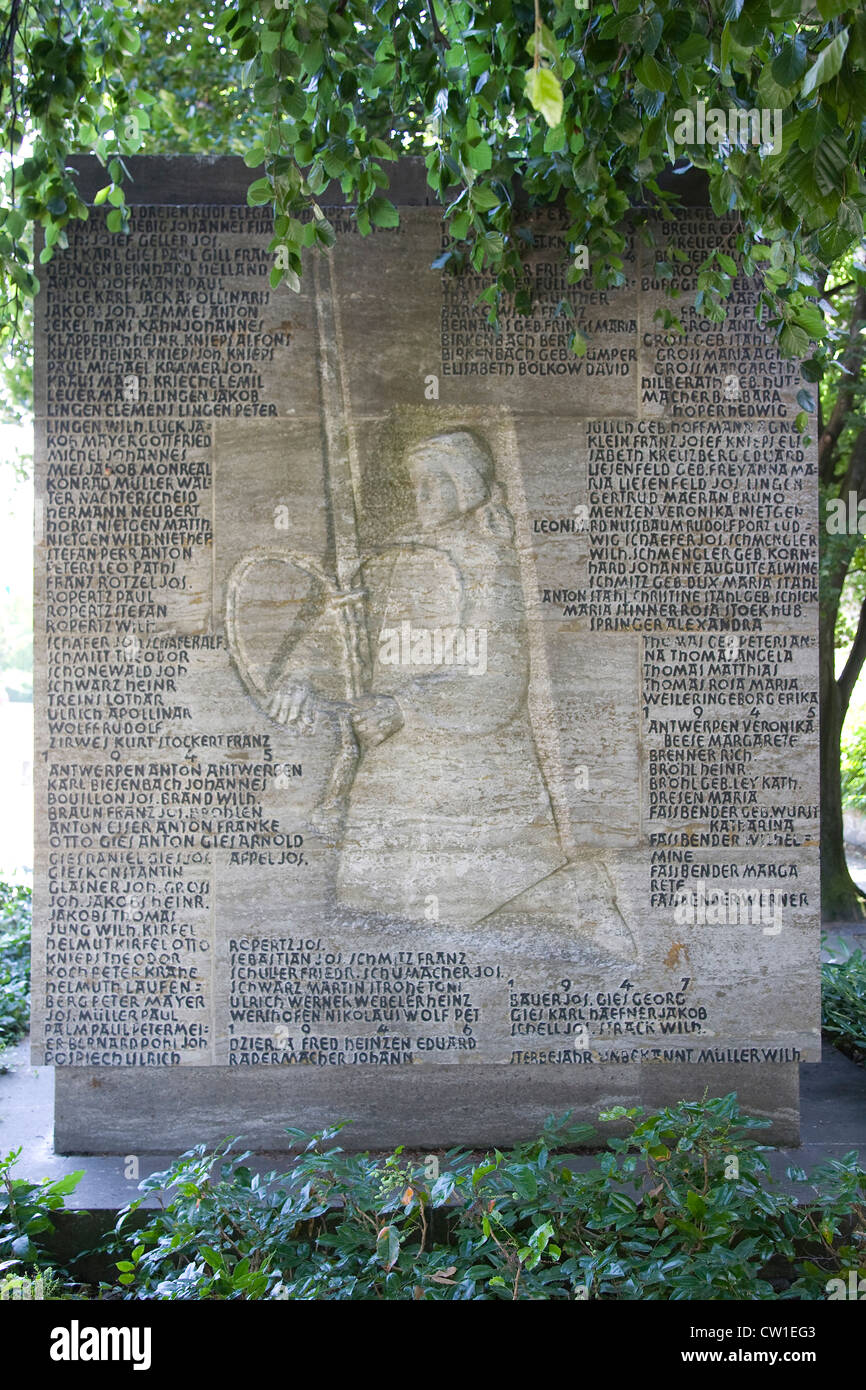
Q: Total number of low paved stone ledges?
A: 1